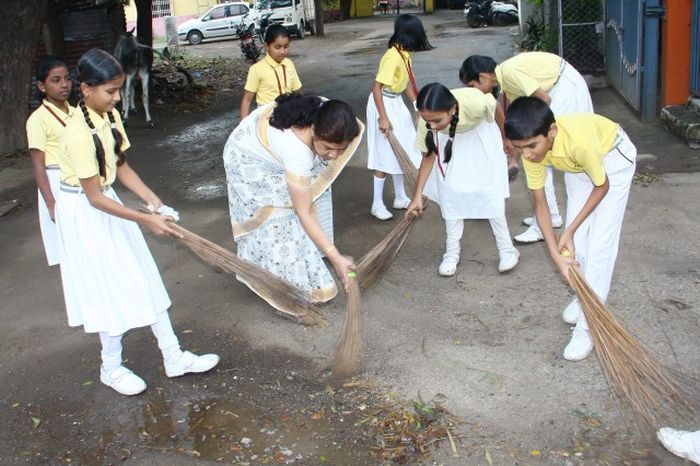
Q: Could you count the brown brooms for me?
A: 5